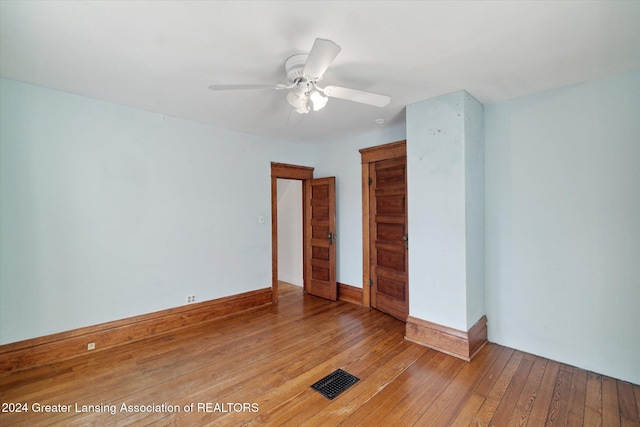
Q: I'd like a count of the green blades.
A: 0